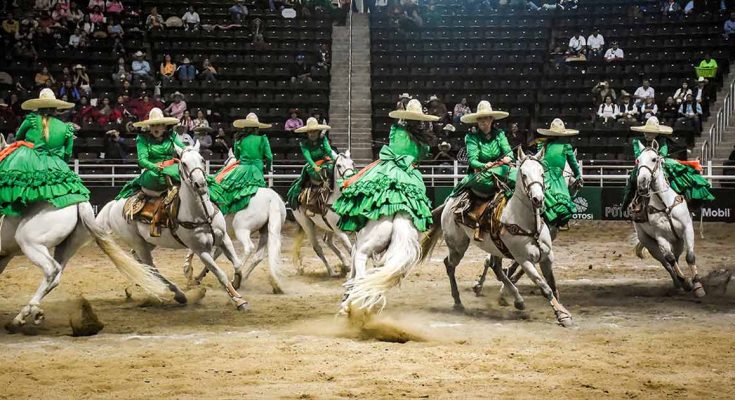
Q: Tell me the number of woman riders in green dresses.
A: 8